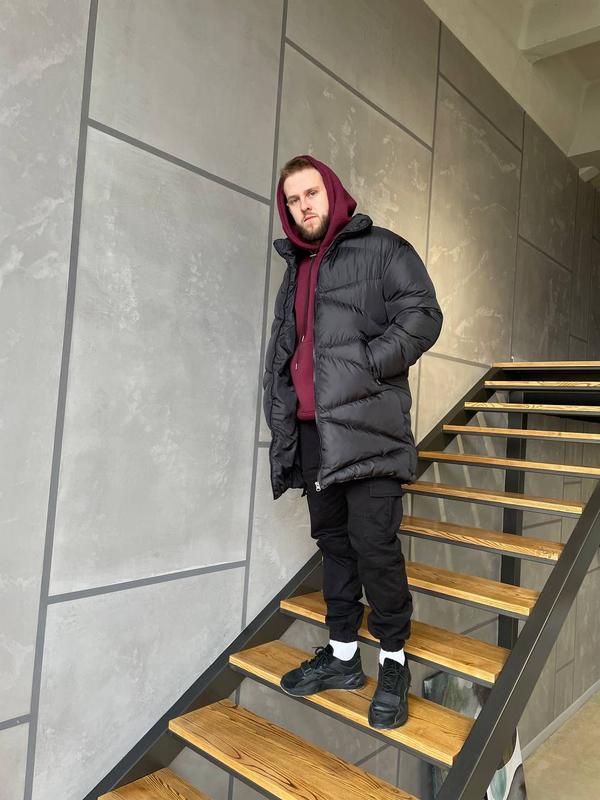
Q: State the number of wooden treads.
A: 12